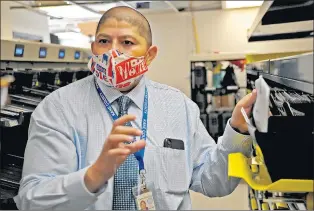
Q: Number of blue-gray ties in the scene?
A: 1